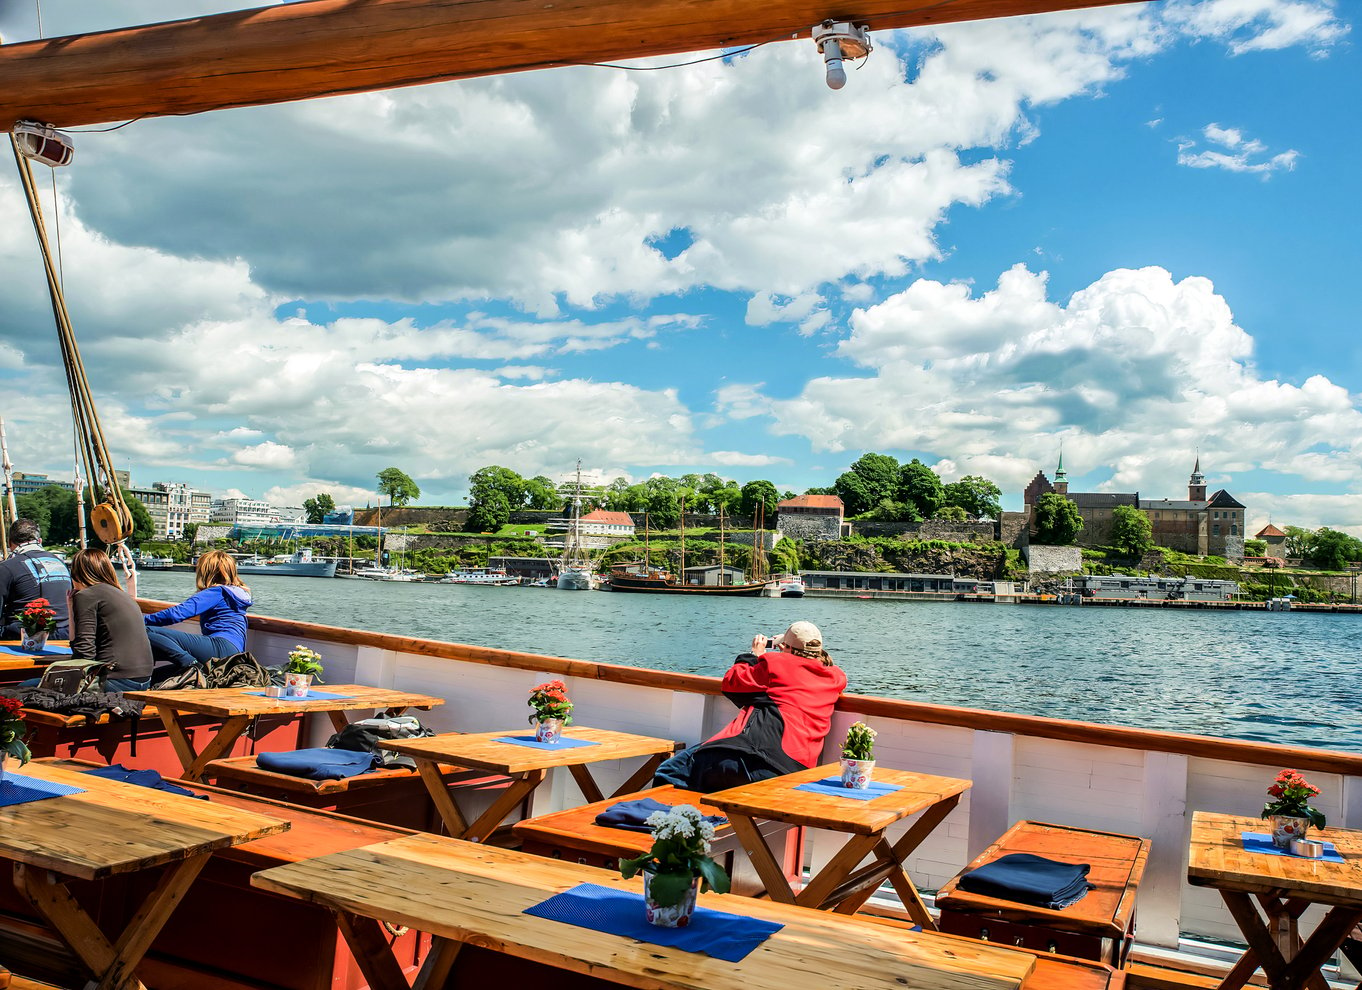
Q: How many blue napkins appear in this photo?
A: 7